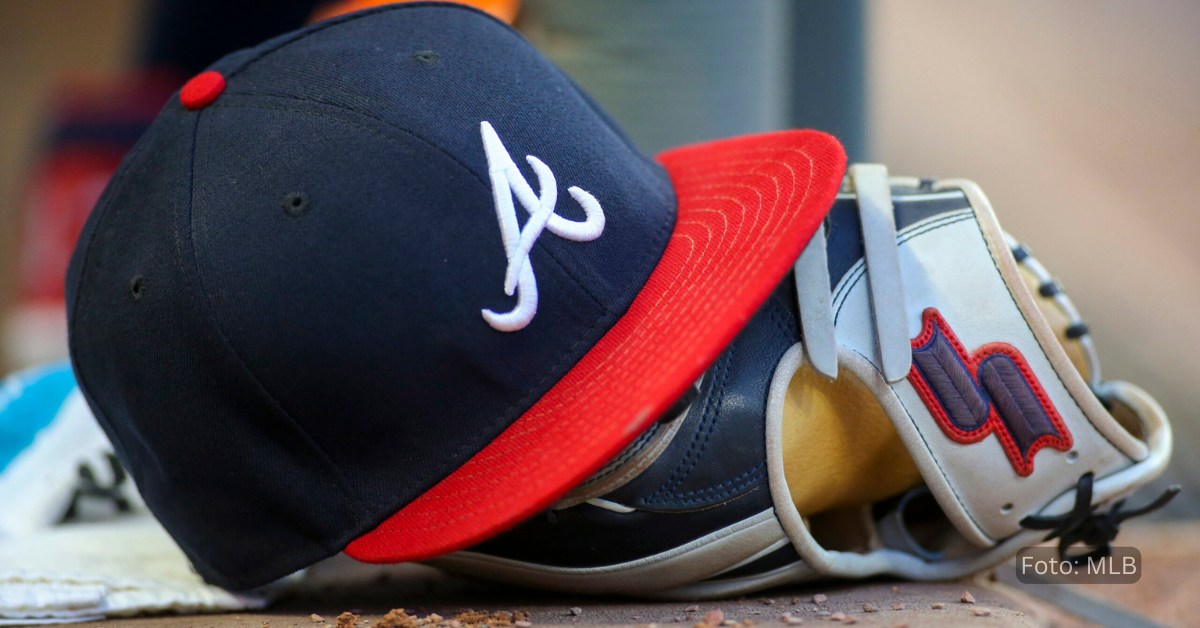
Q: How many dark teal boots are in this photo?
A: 0